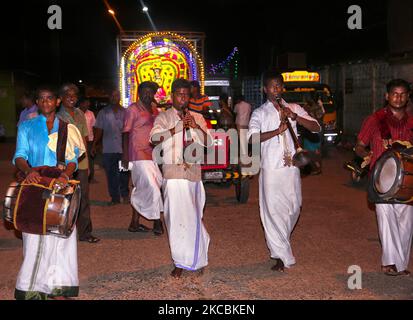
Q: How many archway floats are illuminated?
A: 1